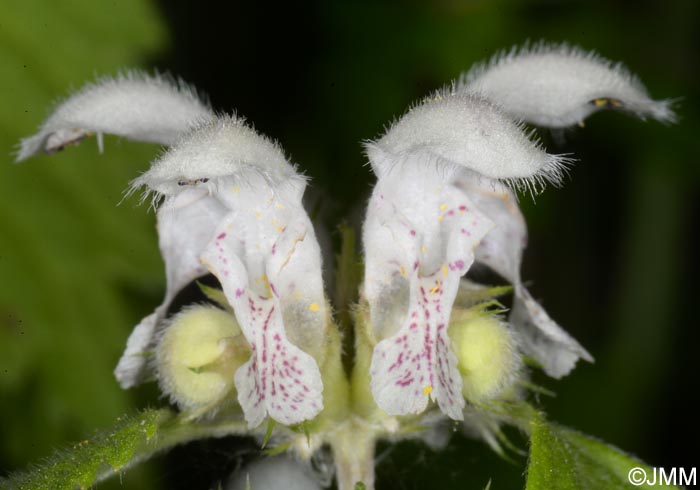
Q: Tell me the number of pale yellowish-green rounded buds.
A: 2